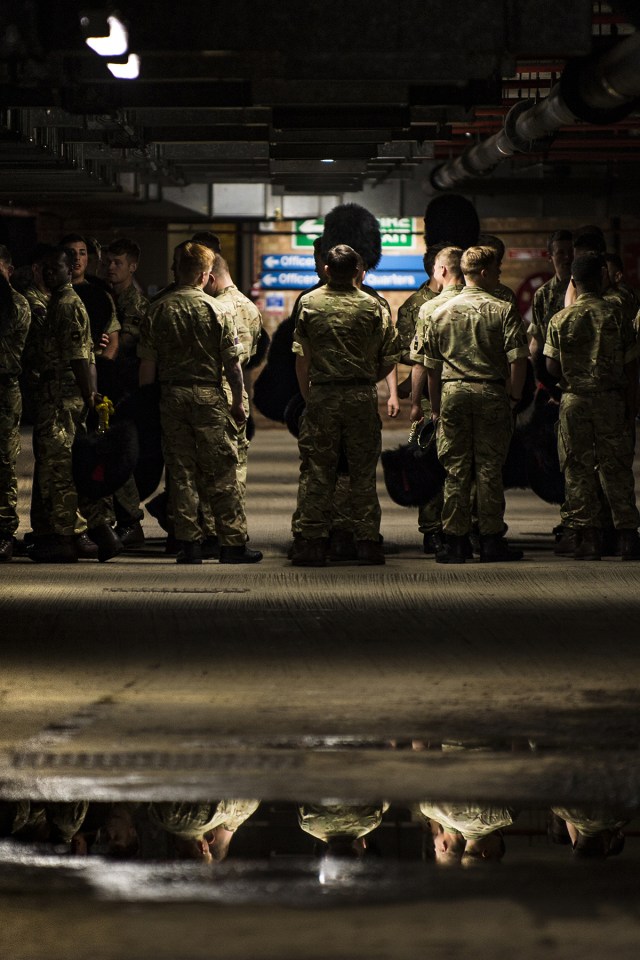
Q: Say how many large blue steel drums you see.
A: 0